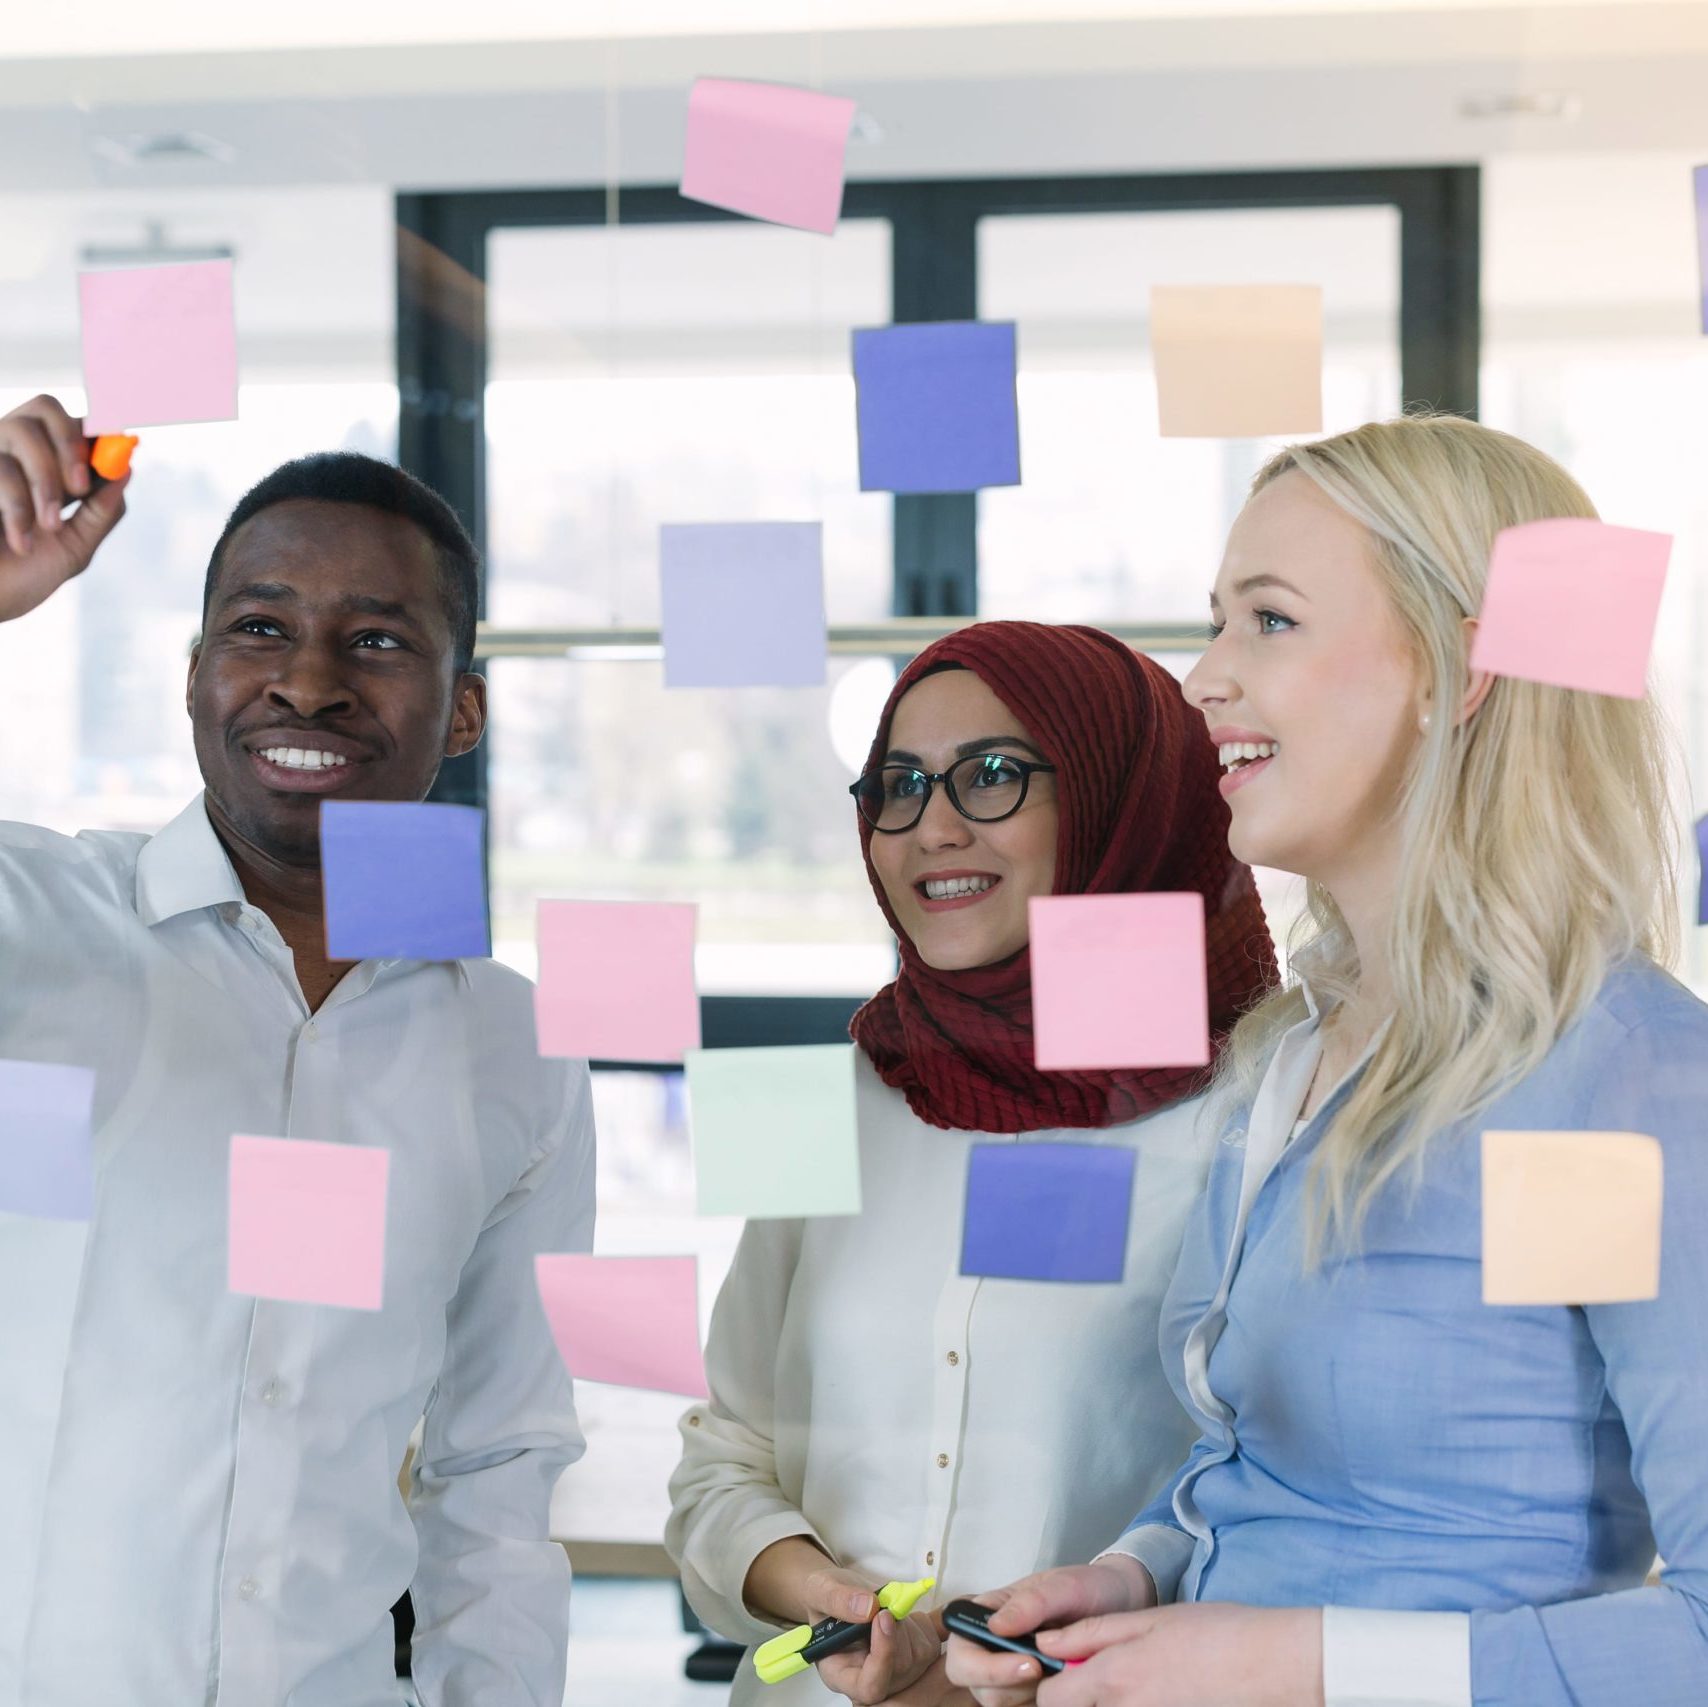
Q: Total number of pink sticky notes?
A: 7